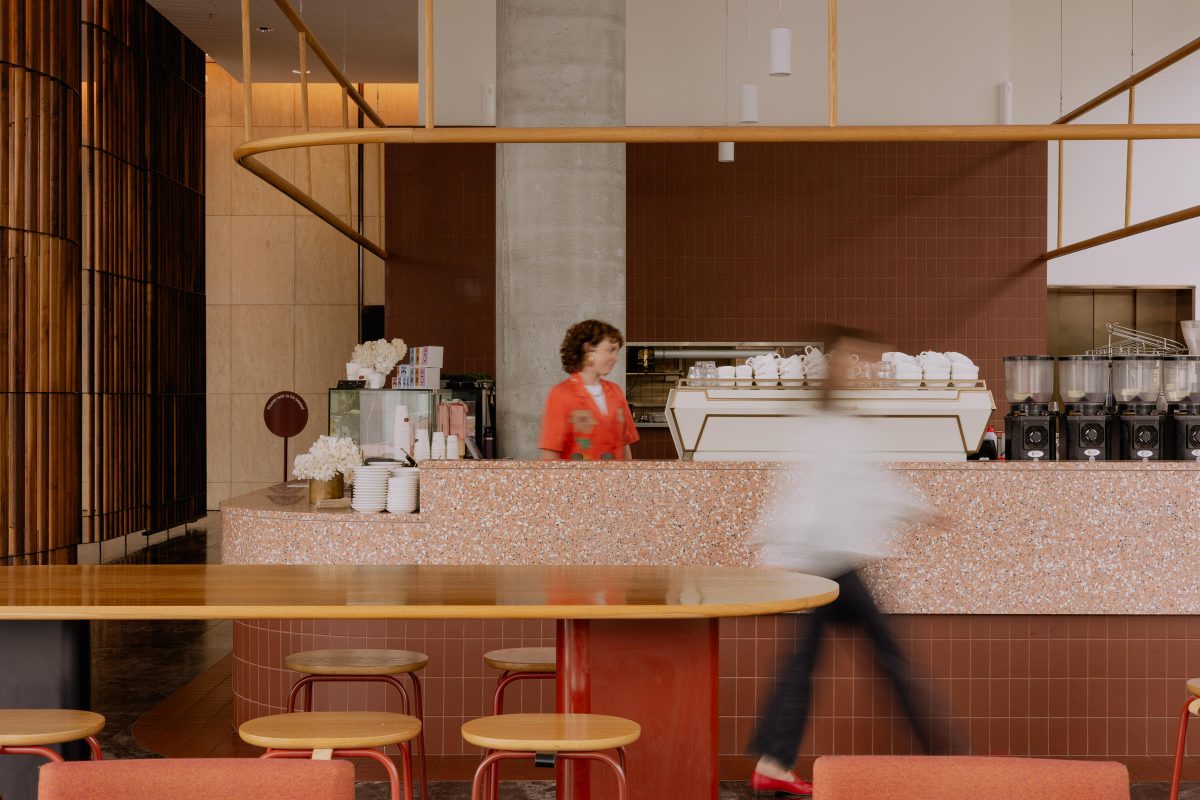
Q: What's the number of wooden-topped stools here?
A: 6